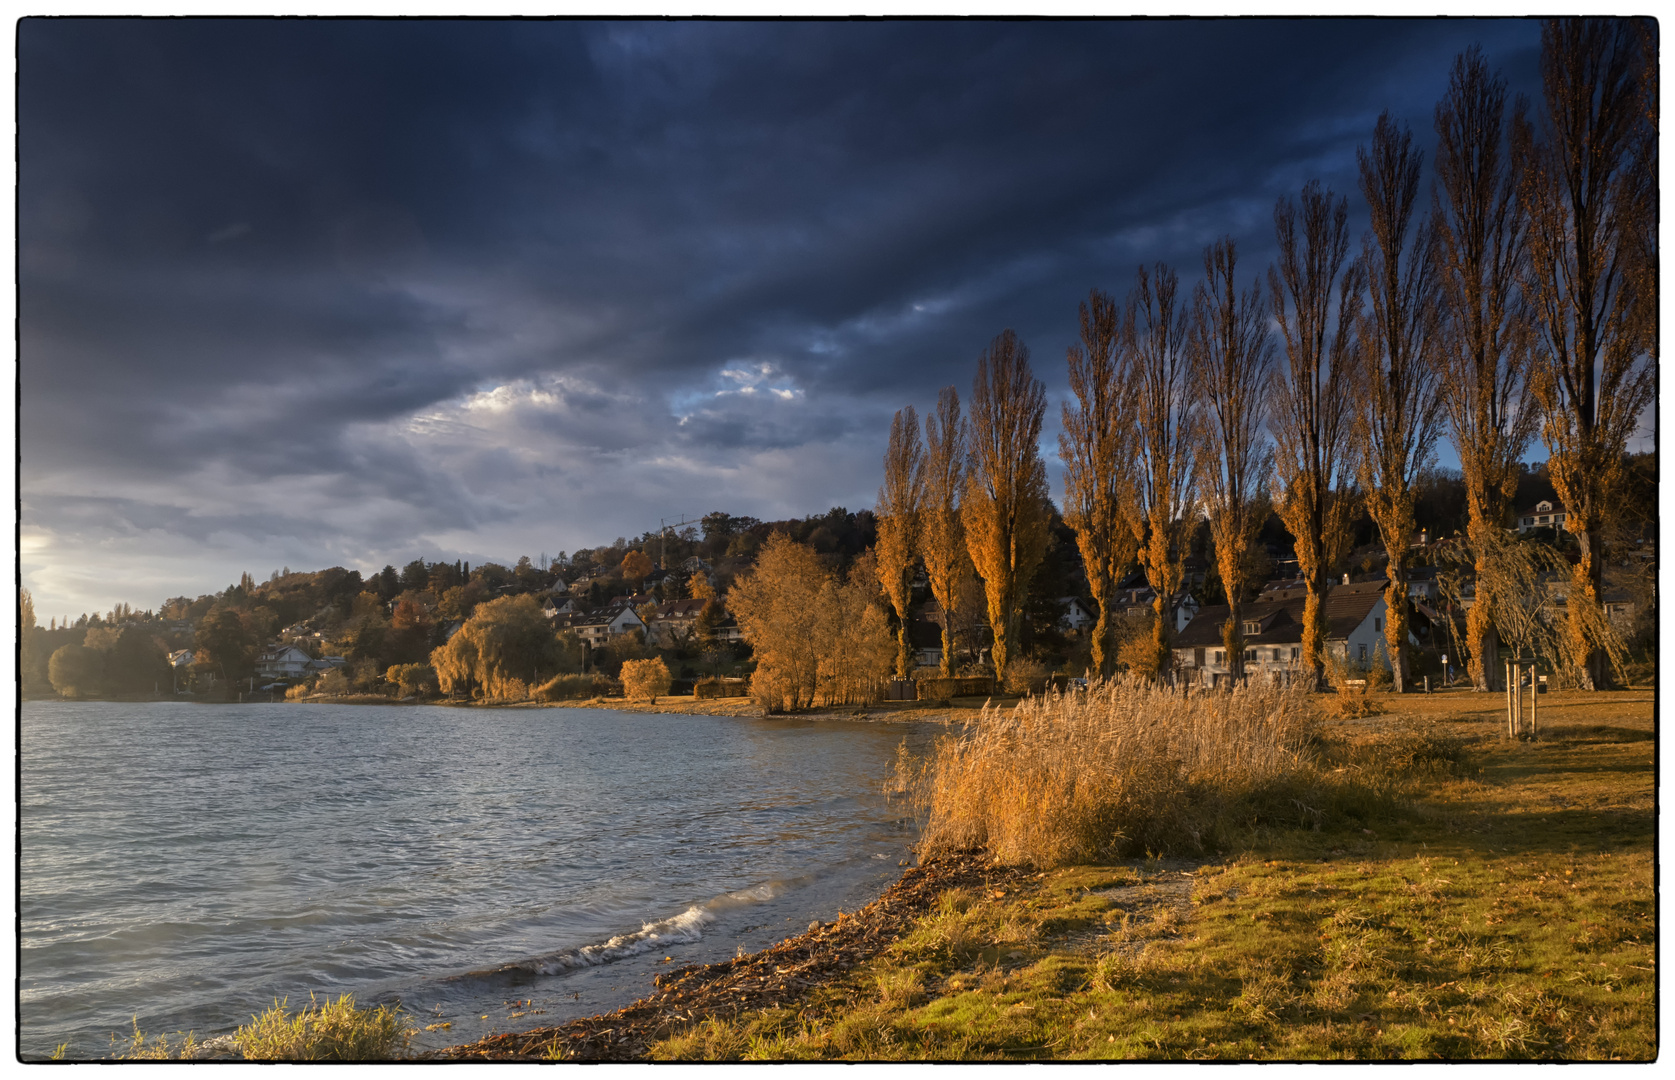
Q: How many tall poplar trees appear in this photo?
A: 10